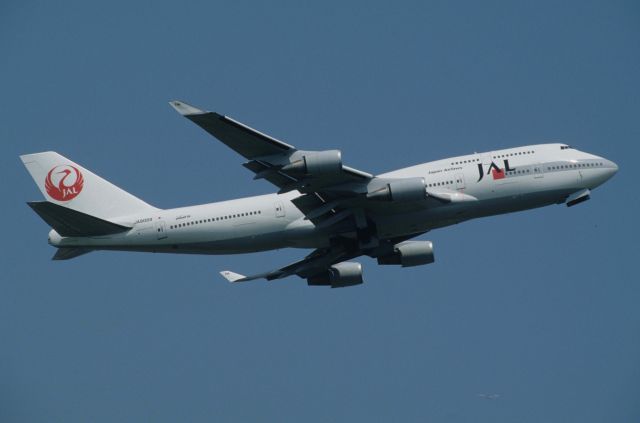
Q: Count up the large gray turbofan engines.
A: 4